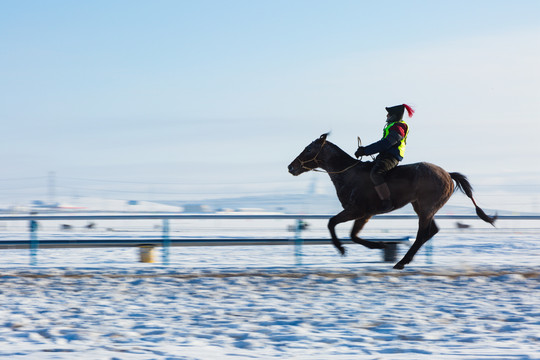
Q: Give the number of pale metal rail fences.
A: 1